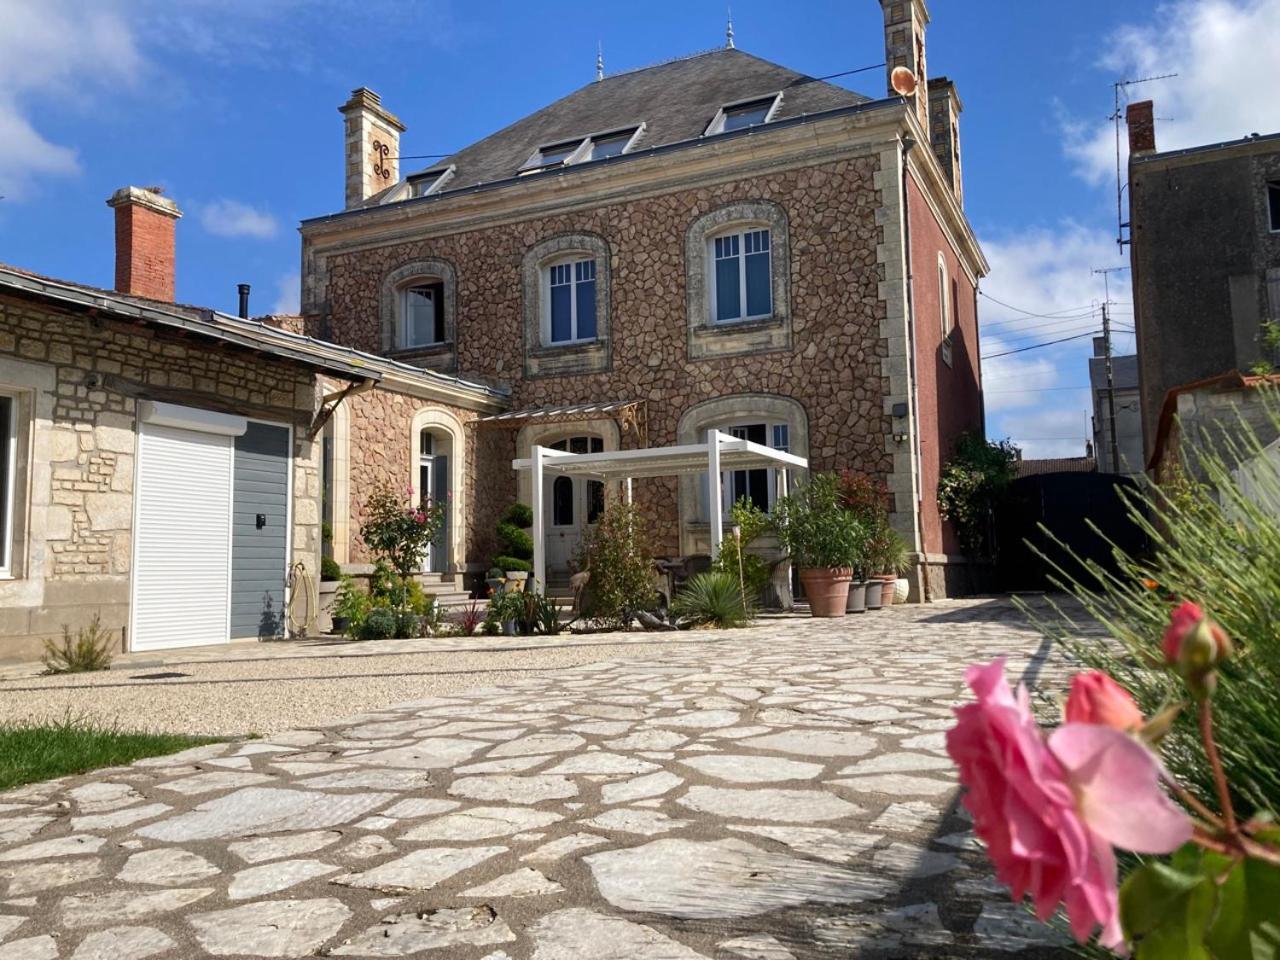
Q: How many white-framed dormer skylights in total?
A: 4